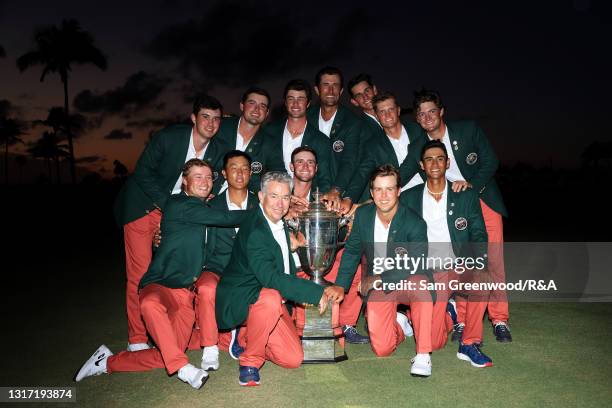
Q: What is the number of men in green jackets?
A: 13